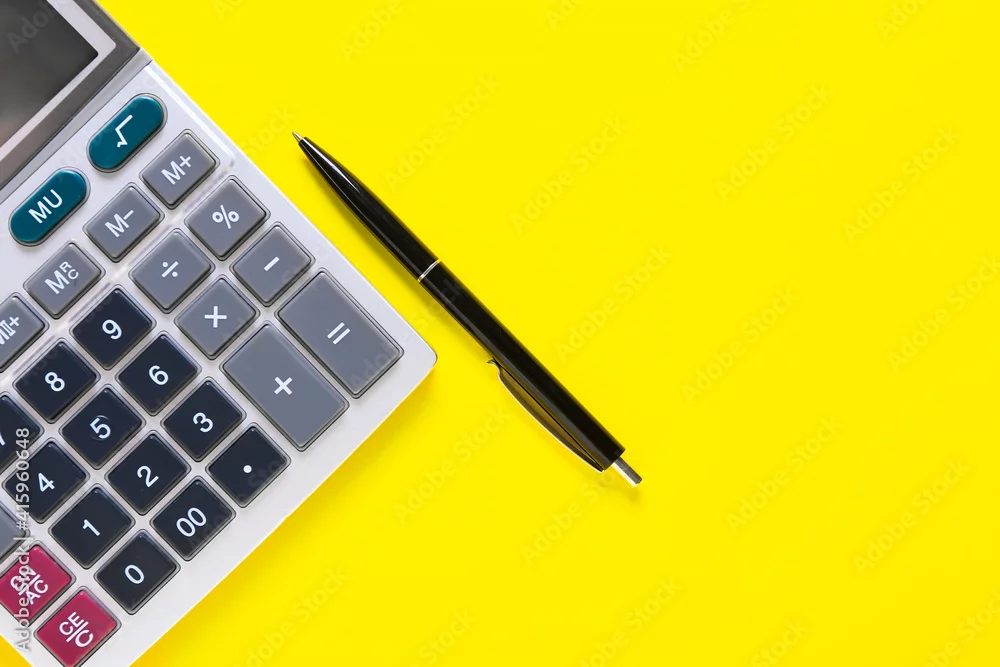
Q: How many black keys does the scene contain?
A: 12